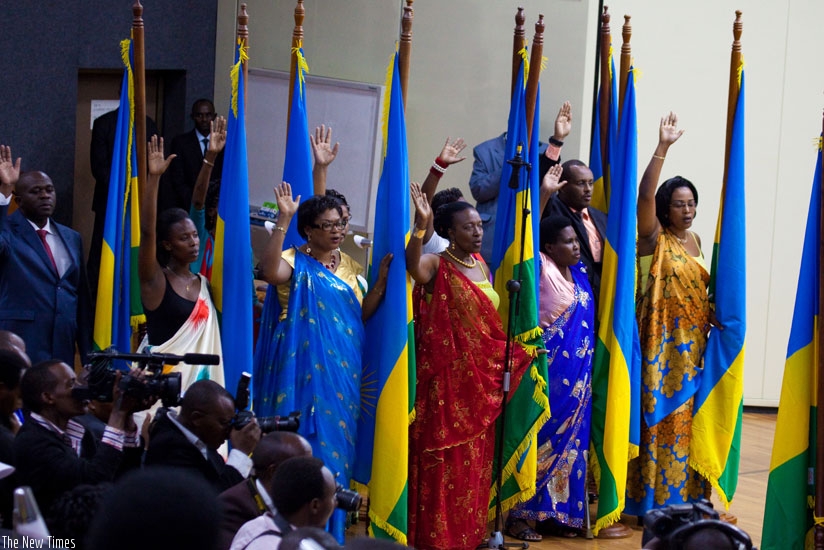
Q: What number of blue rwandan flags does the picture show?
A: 10